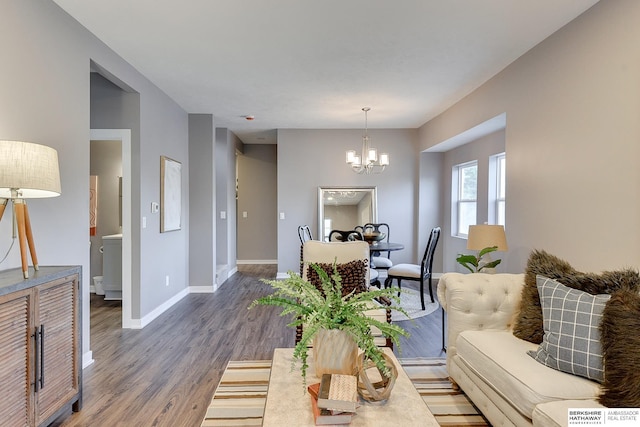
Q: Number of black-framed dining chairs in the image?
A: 4